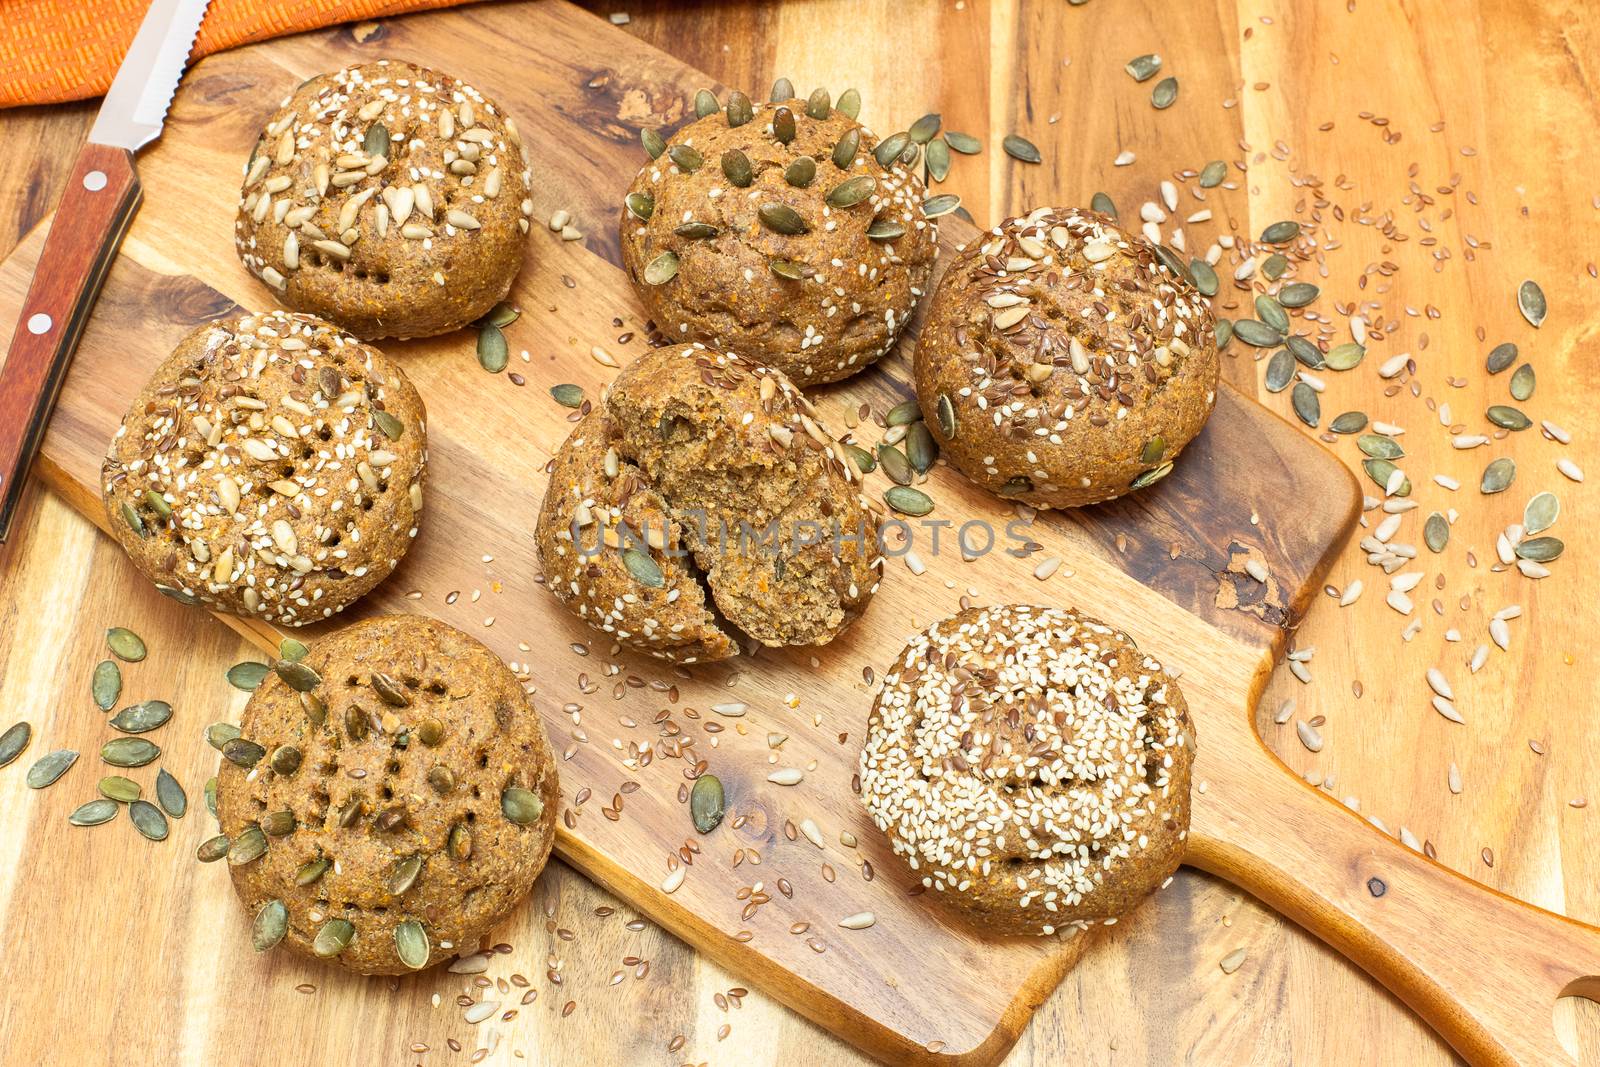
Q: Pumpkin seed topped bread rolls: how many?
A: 2